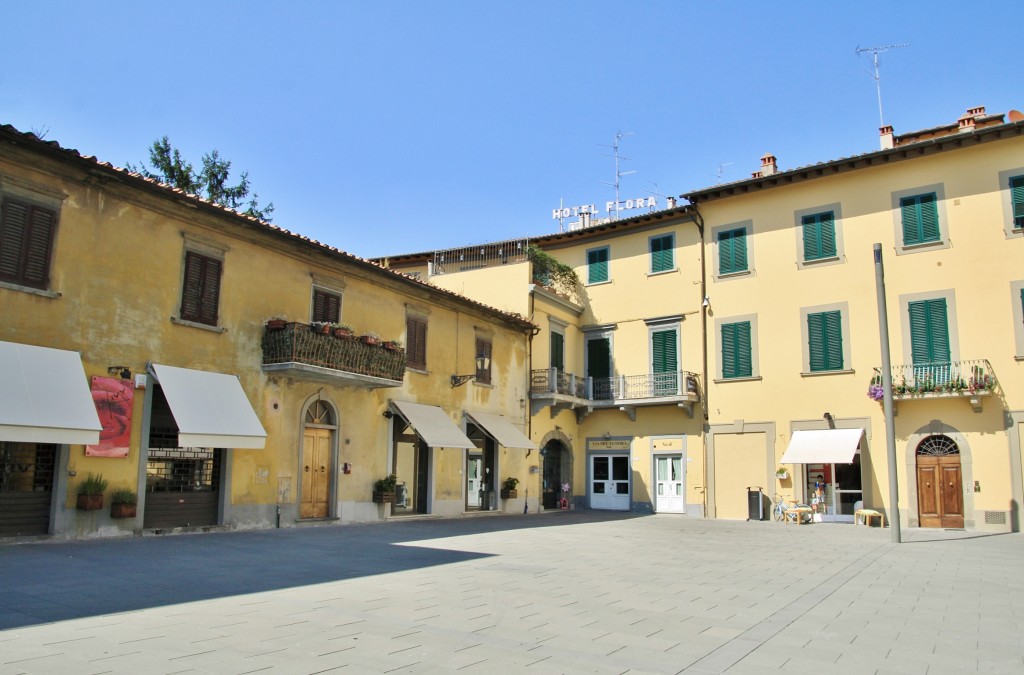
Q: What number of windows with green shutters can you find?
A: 13